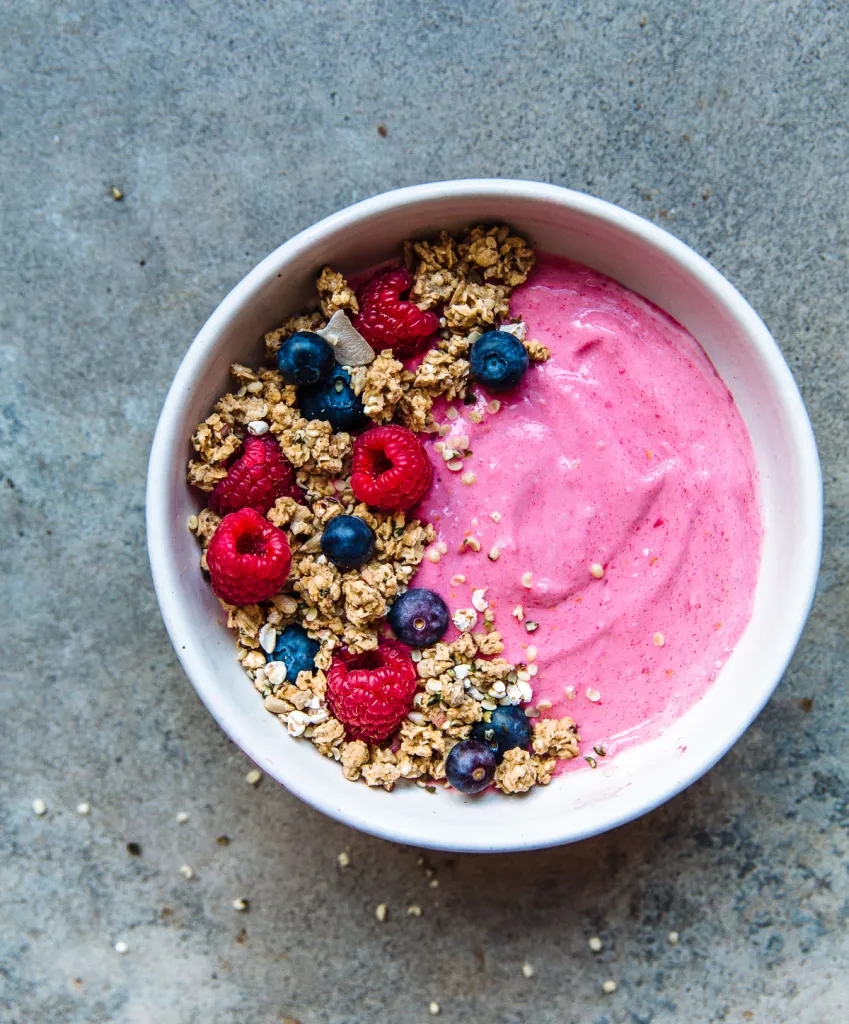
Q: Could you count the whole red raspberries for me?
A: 5